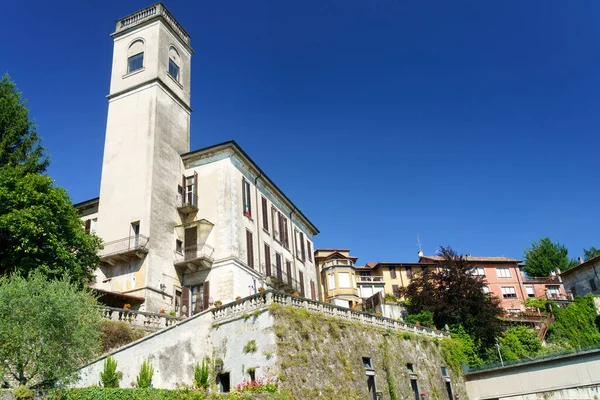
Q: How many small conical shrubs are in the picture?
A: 3